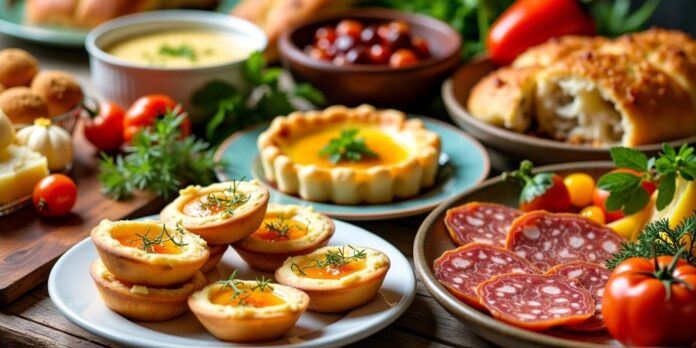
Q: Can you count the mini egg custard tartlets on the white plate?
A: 7